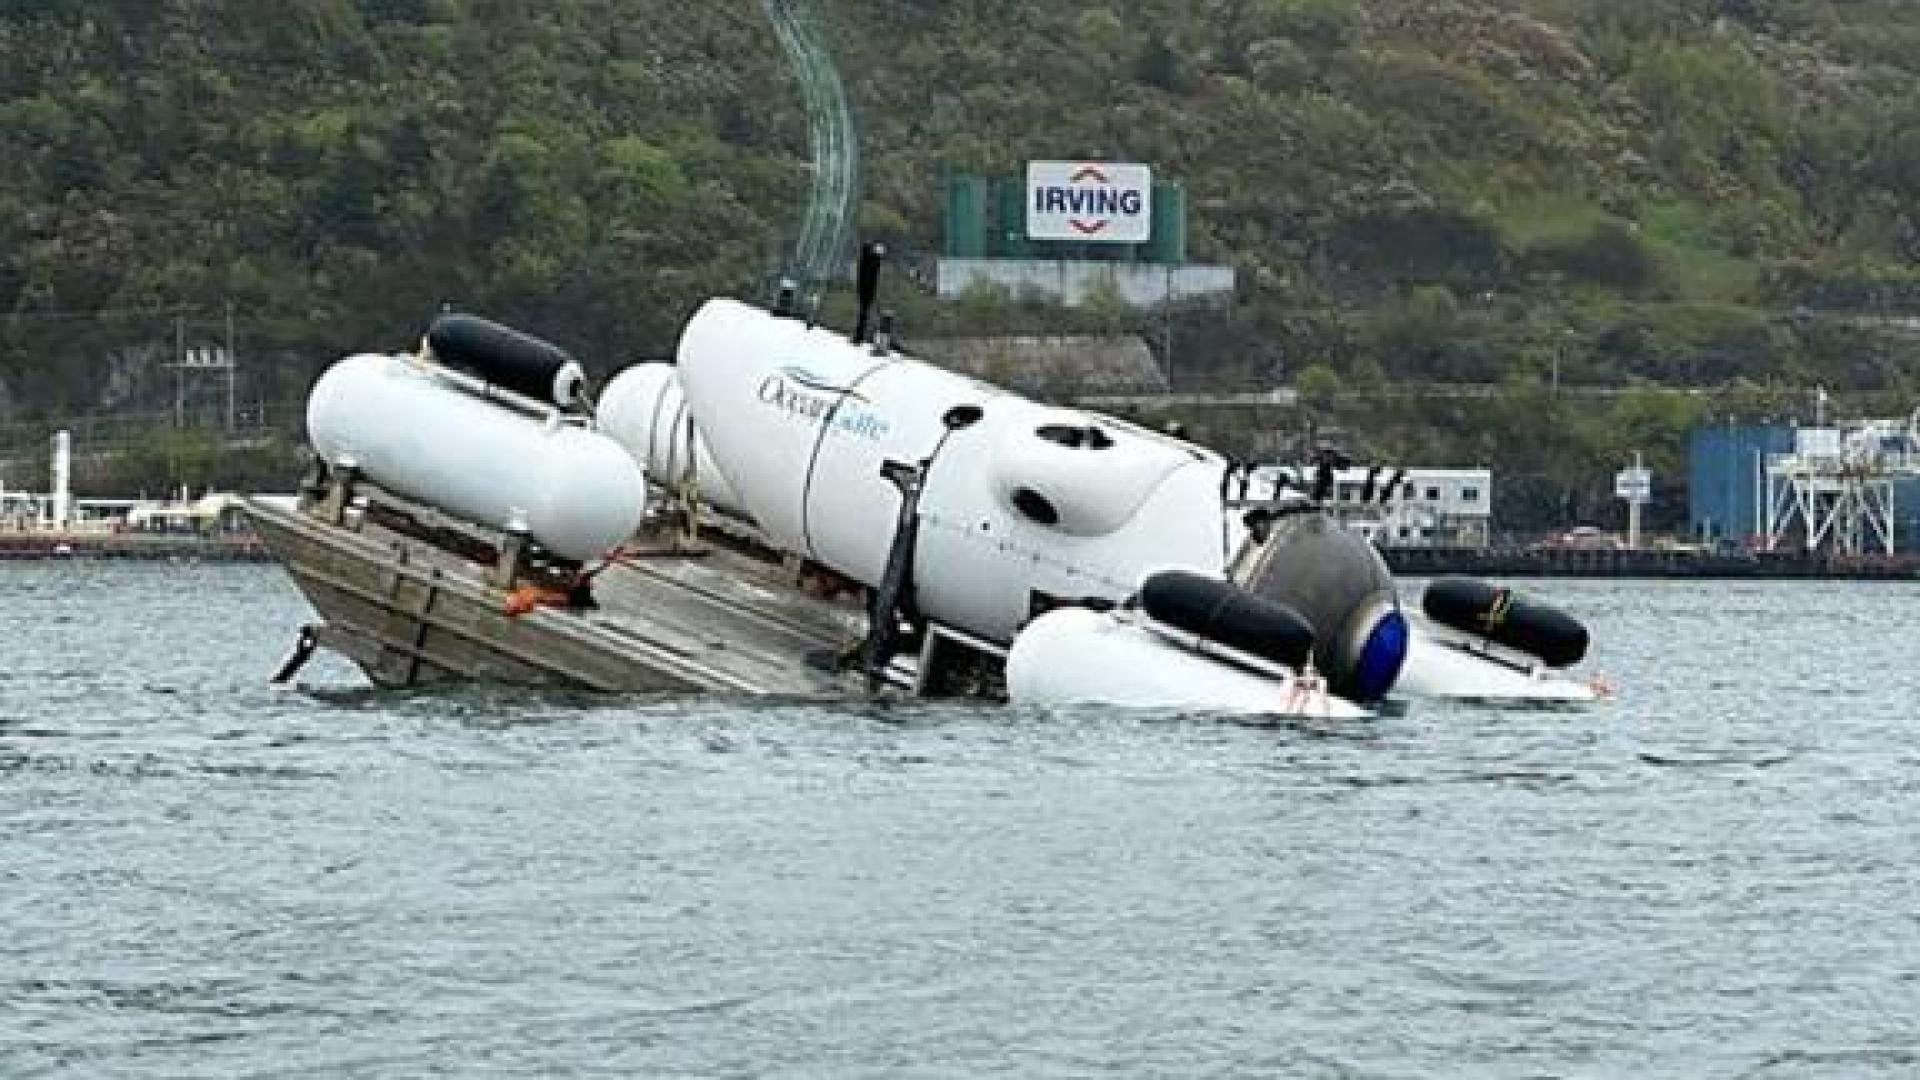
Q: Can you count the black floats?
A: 3